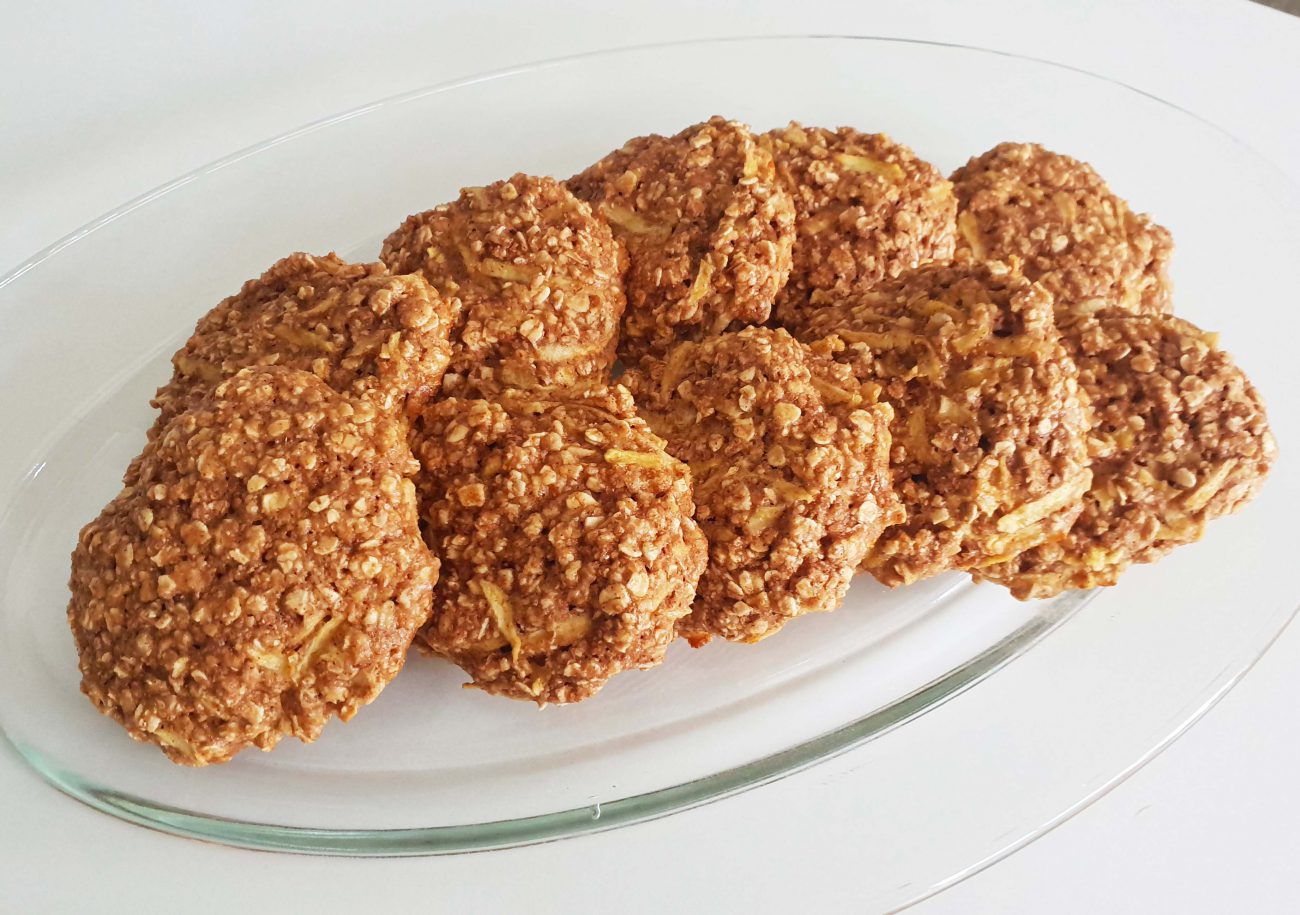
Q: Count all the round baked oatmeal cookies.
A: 10